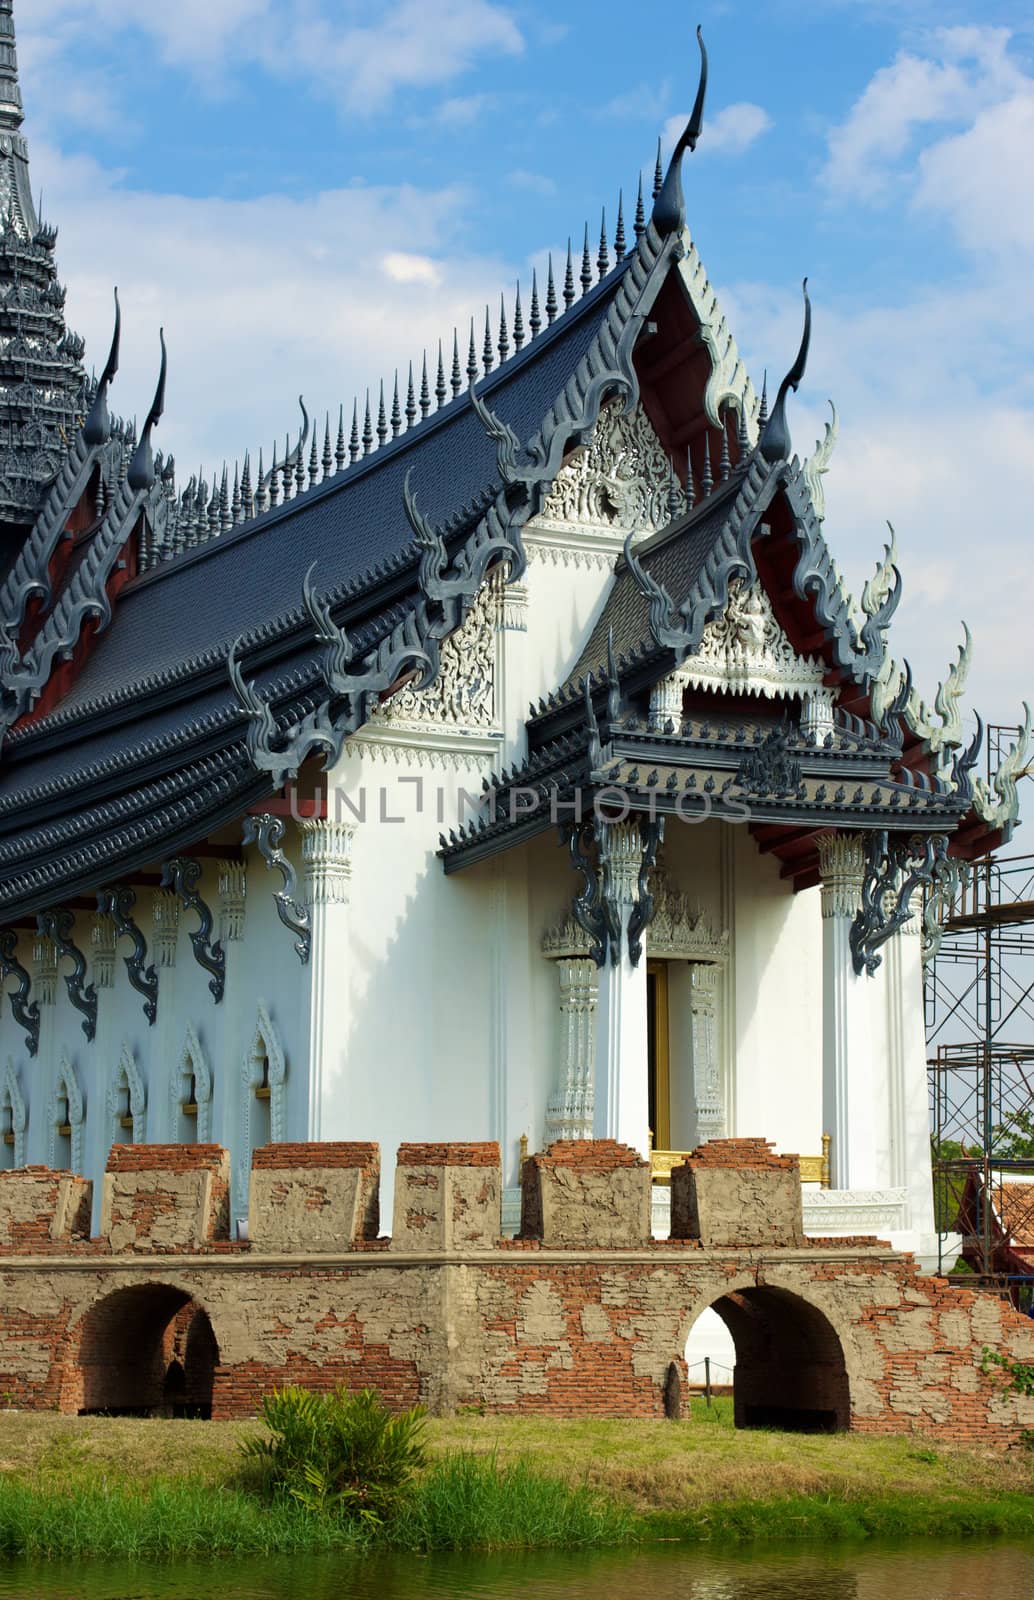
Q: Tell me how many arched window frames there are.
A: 5